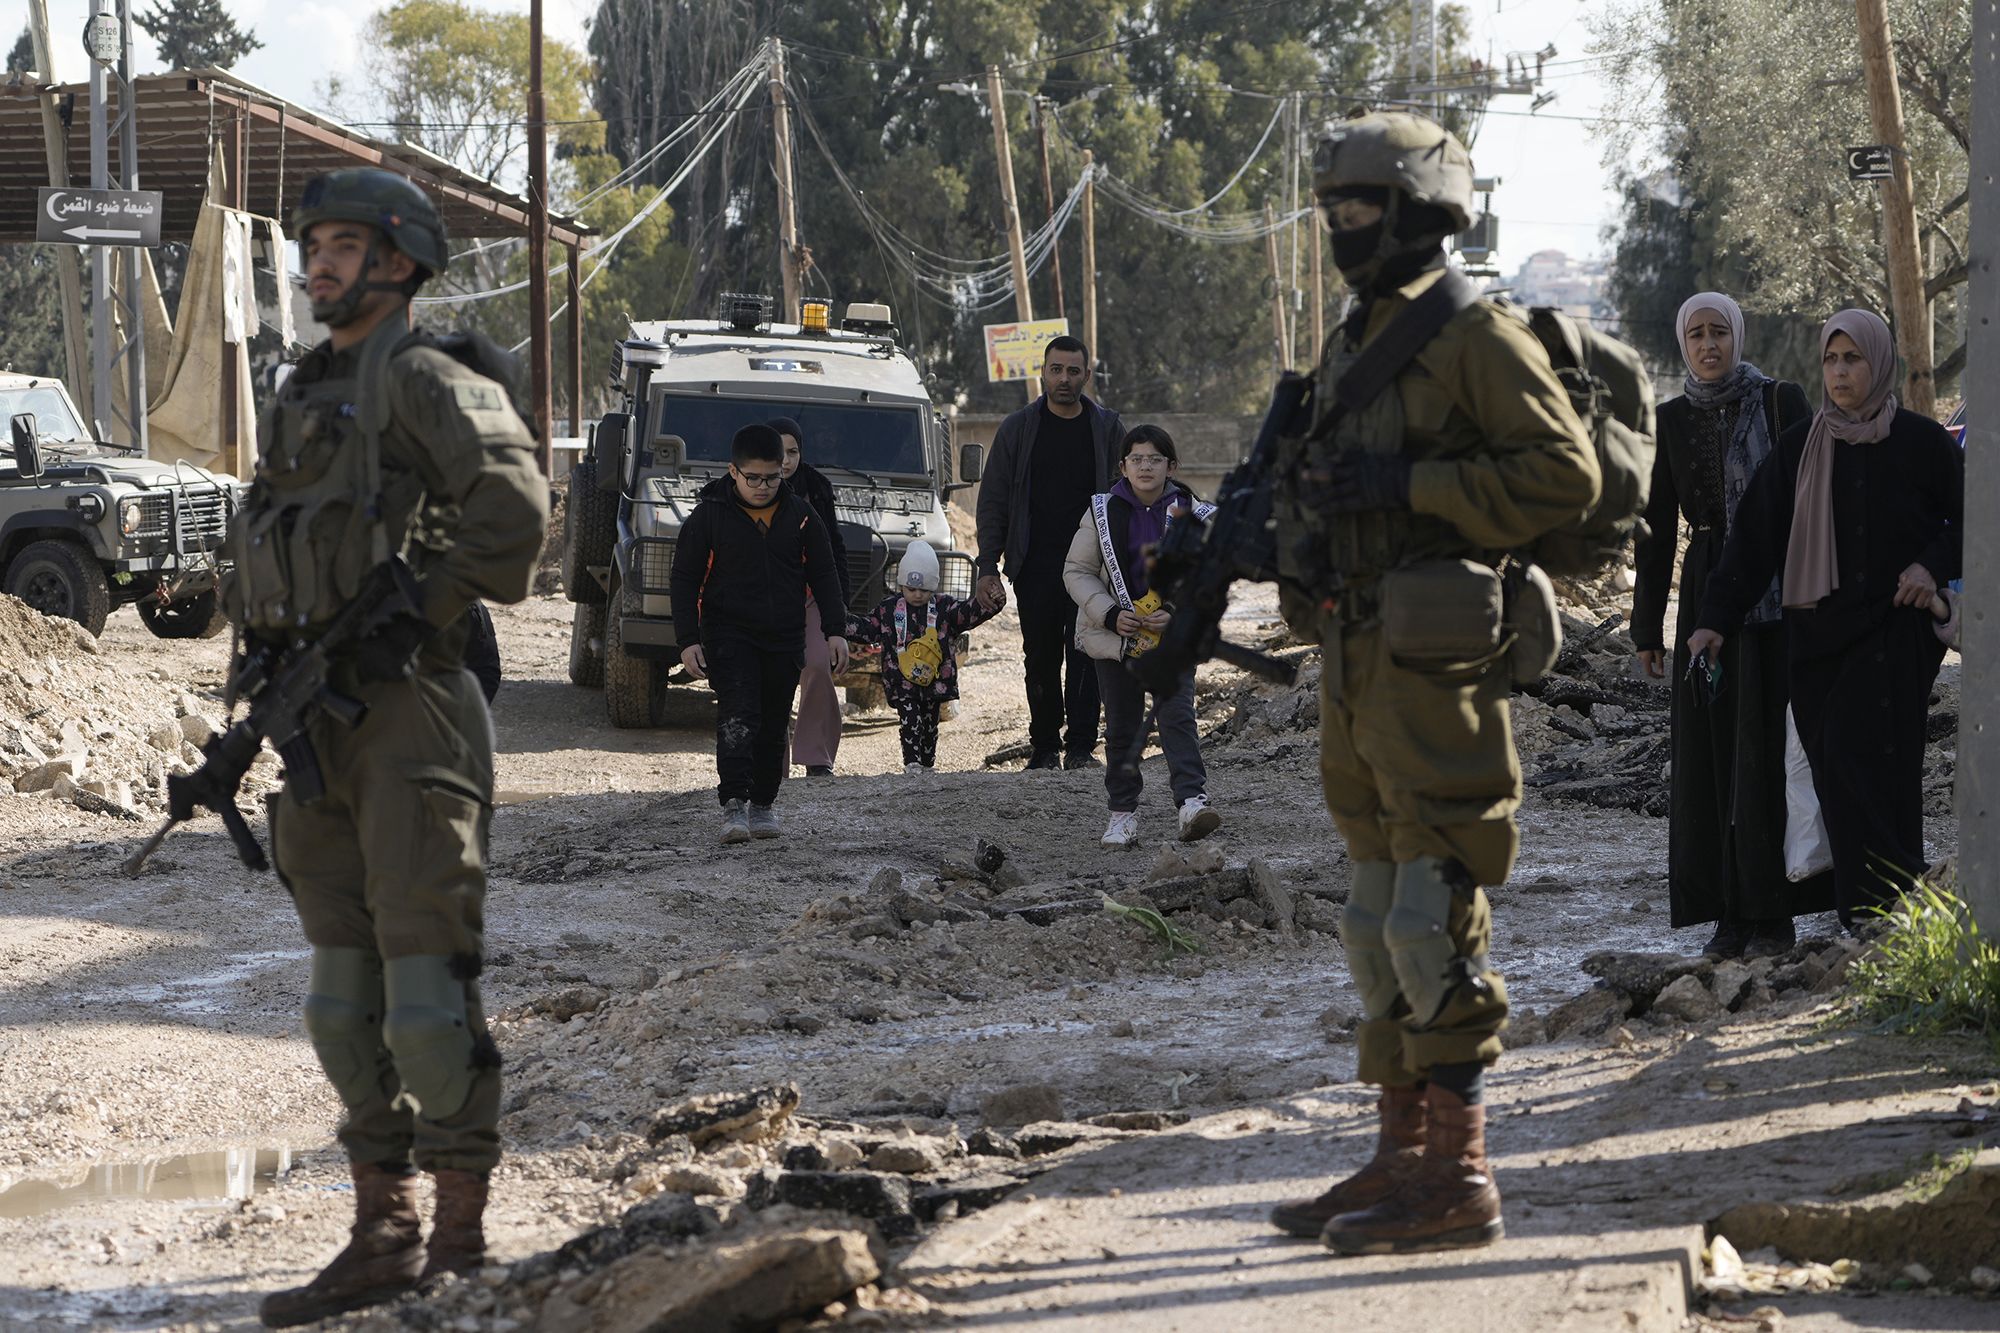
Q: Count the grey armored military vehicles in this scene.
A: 2